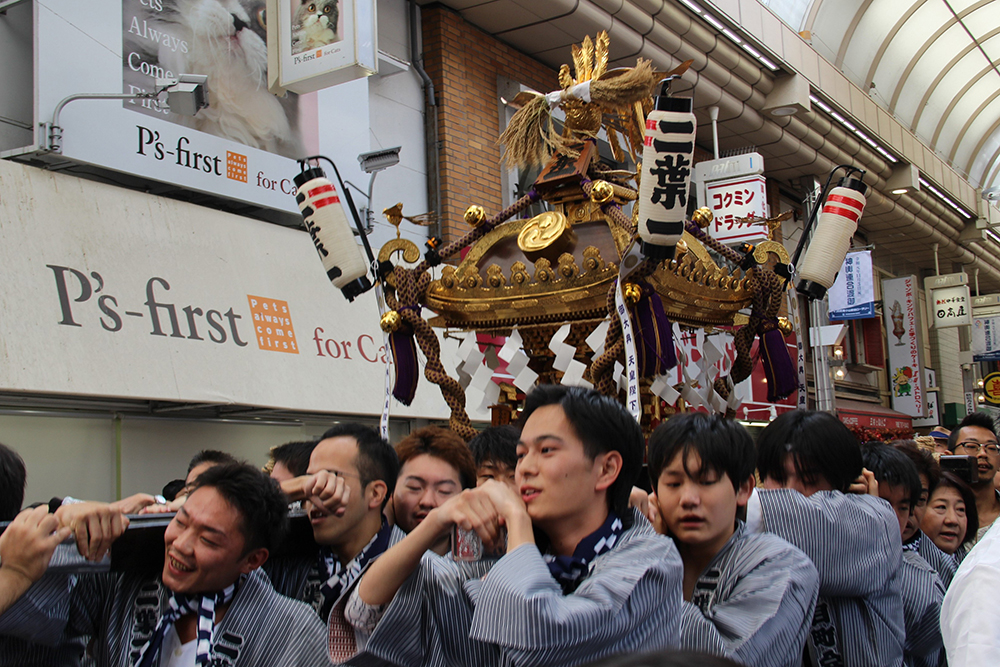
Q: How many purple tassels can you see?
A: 3